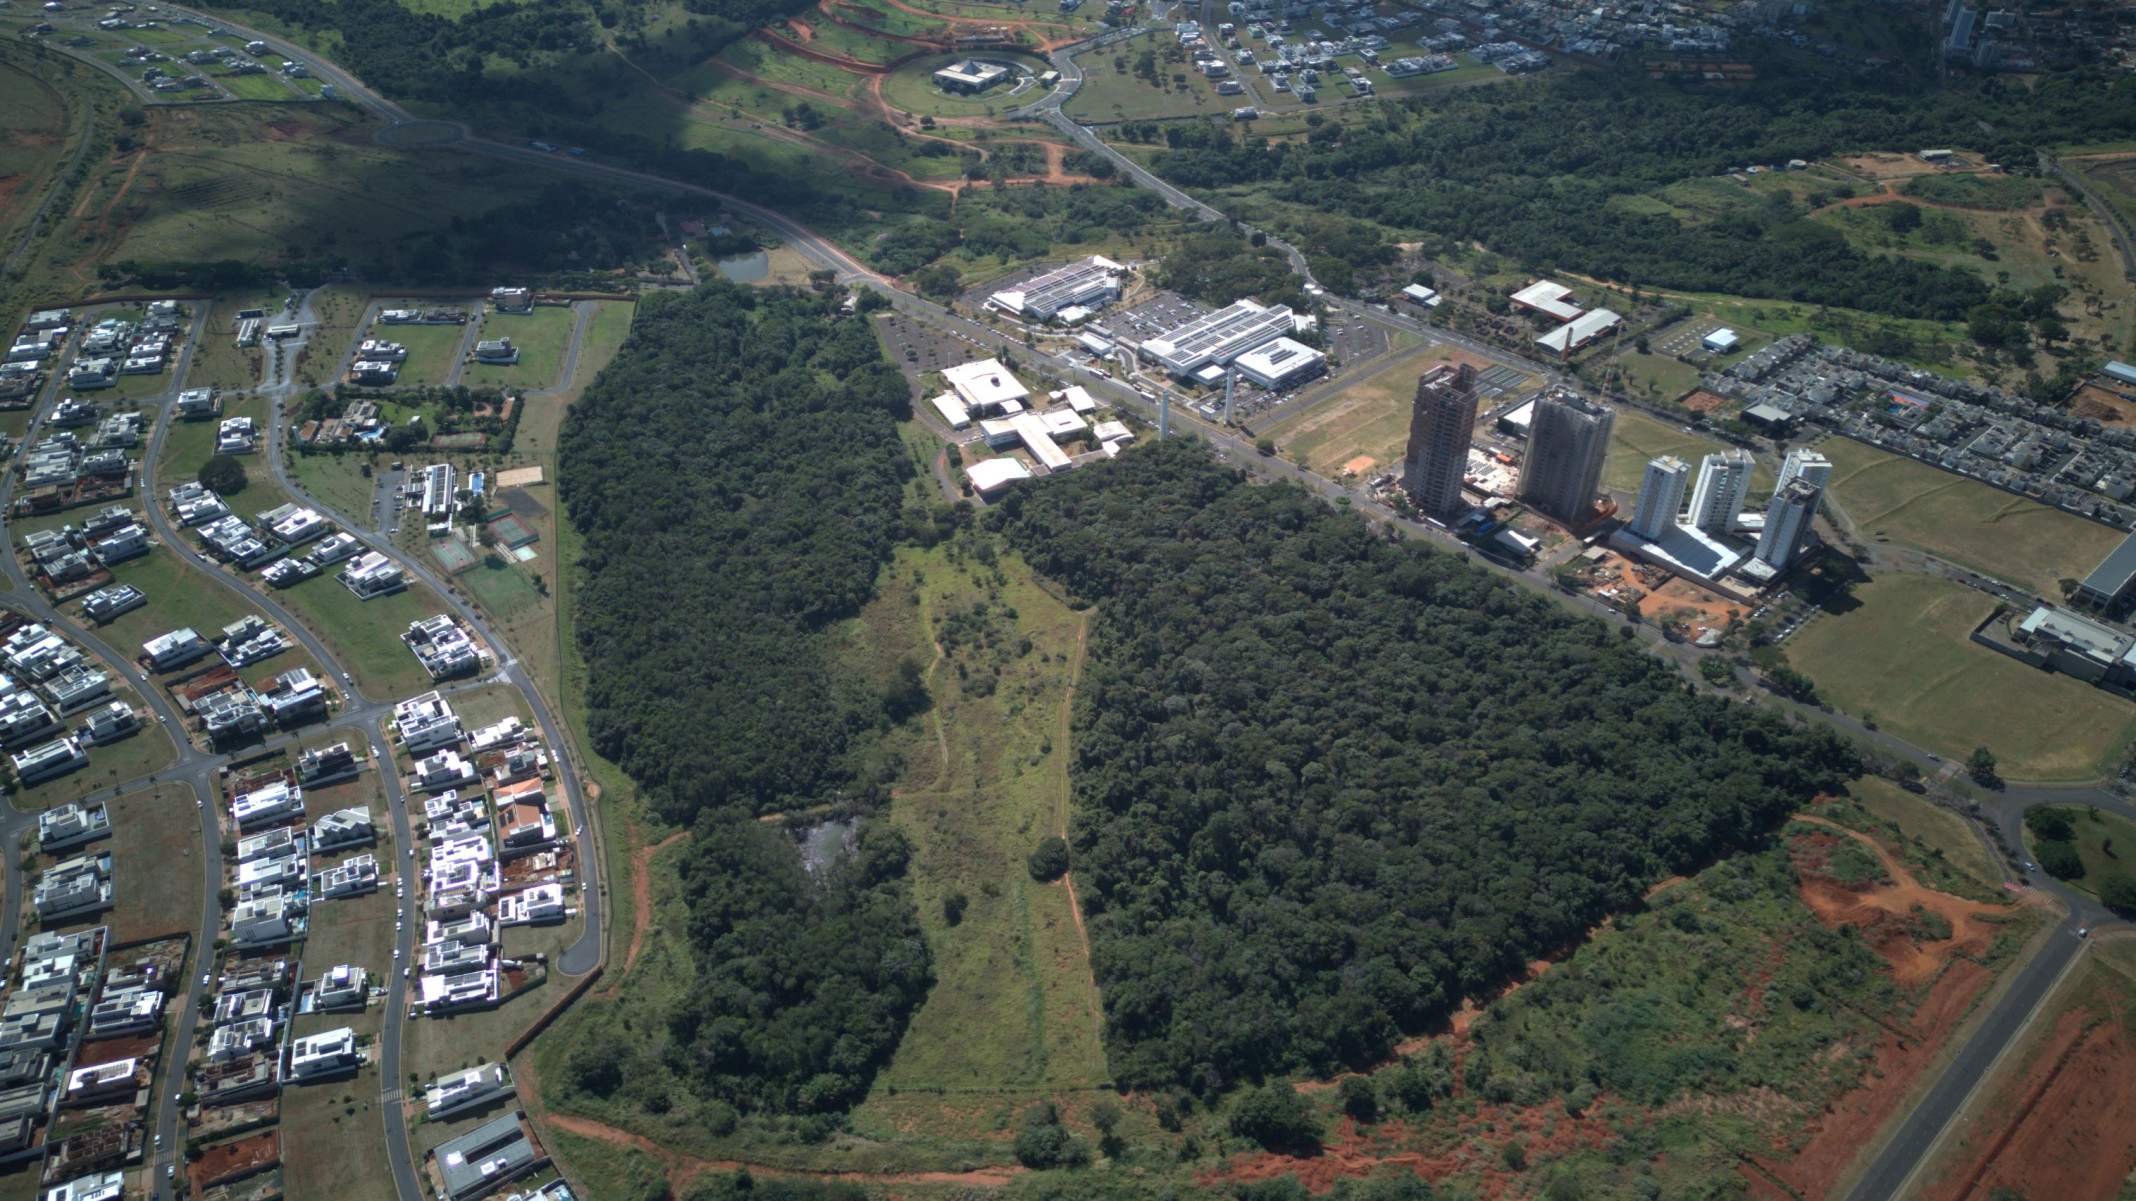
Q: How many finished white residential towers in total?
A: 4